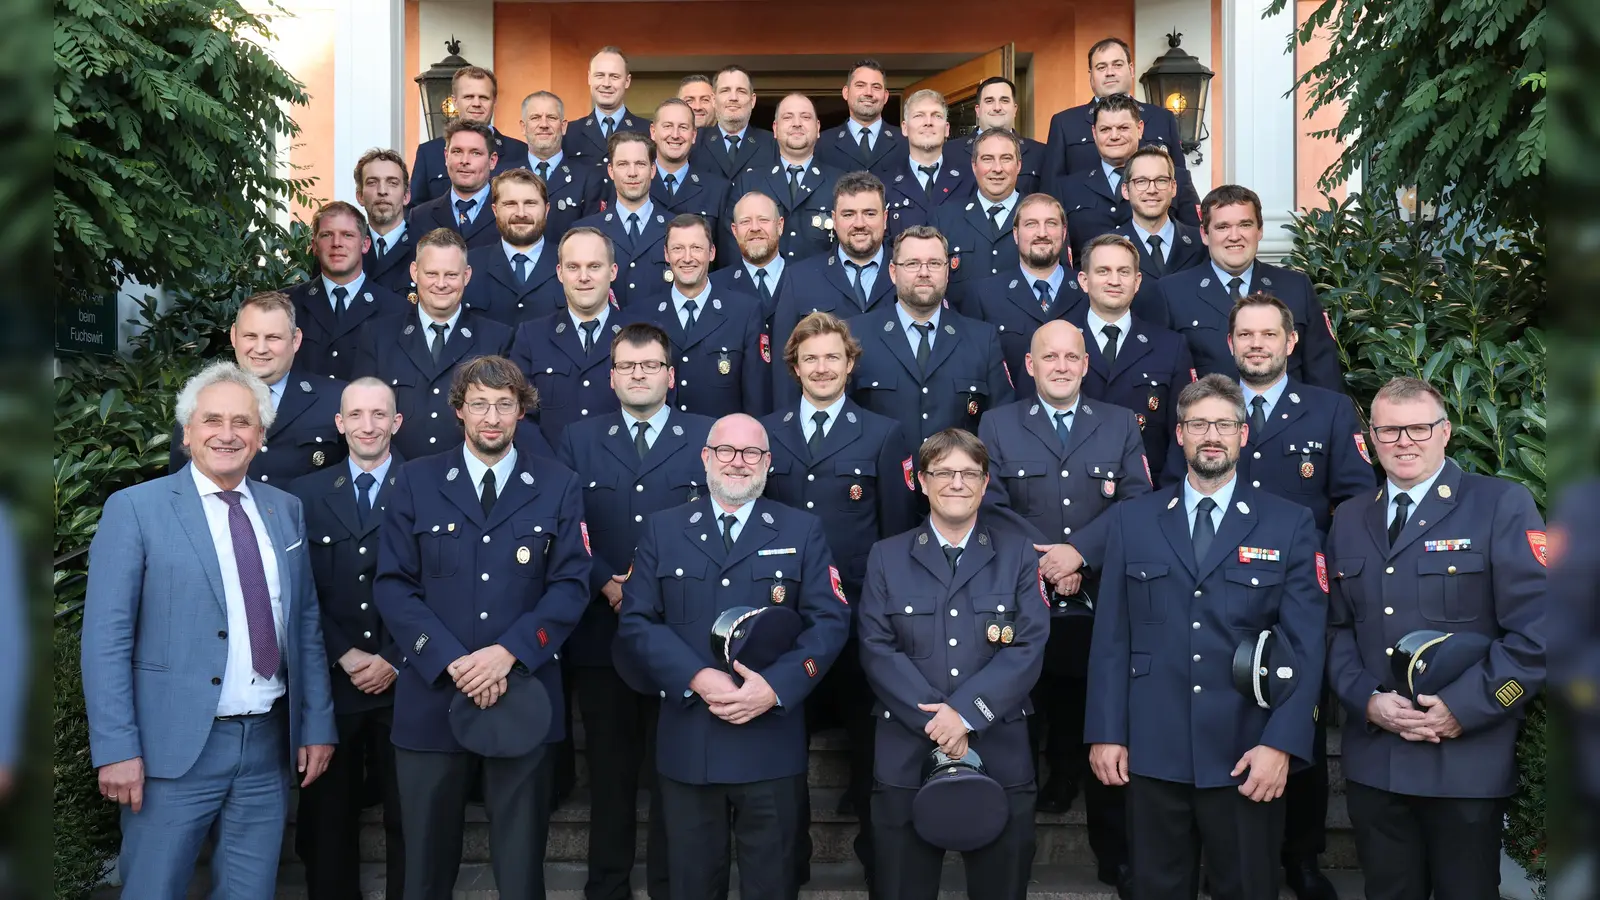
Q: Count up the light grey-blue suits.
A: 1